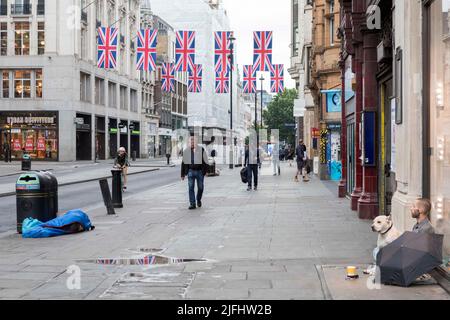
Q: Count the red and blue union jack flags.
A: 10